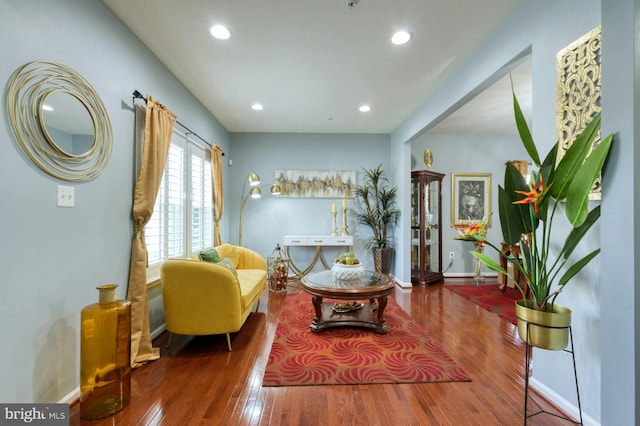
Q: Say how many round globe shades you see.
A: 3